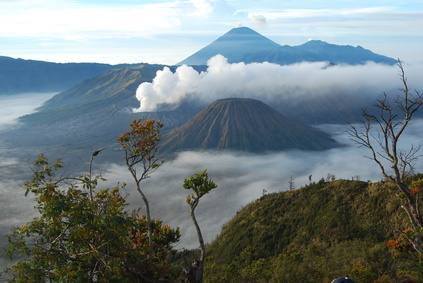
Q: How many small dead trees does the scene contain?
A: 1